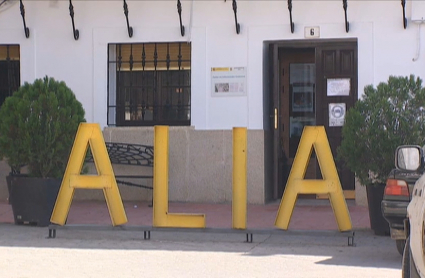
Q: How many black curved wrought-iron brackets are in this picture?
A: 8